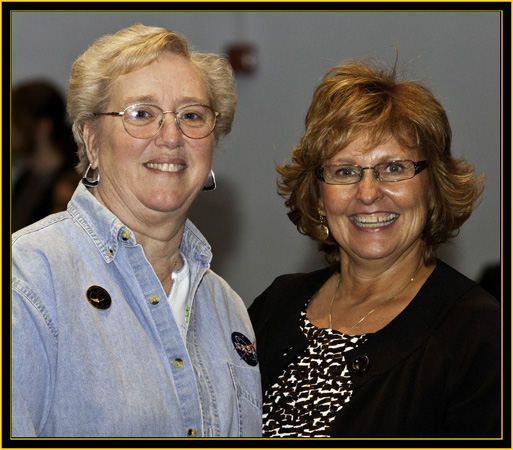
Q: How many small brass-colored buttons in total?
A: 5